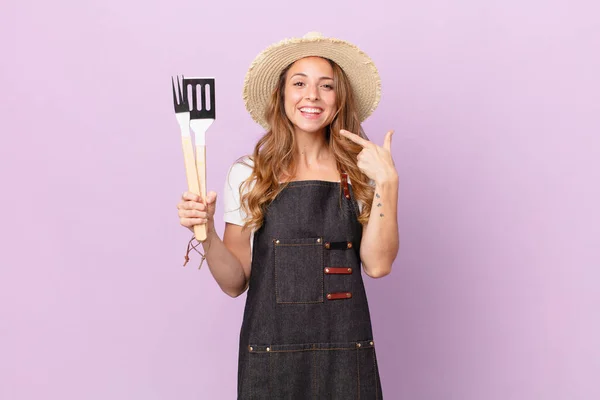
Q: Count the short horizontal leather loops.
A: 3